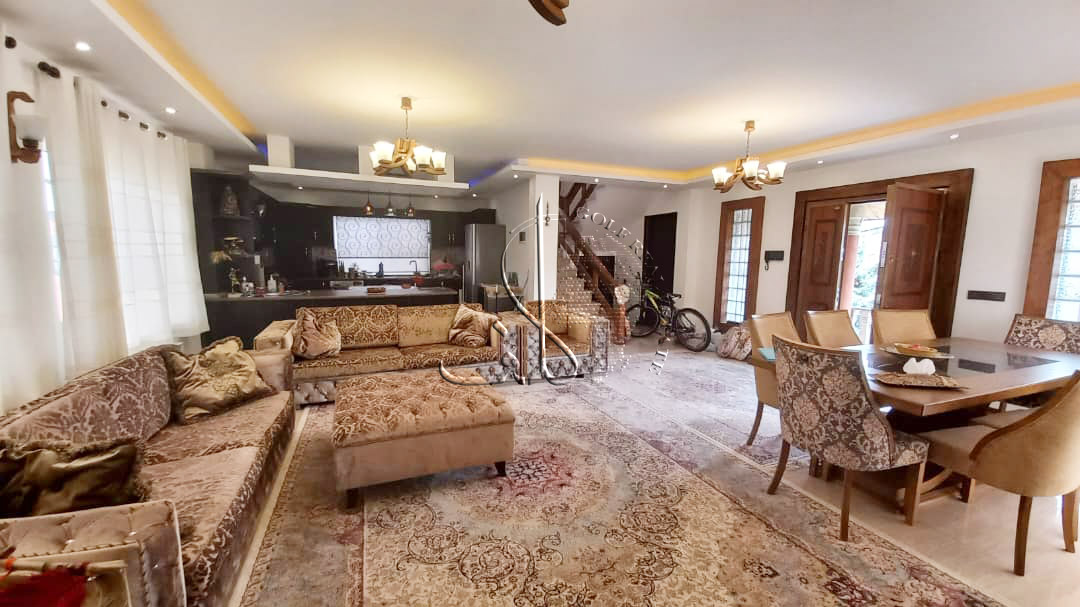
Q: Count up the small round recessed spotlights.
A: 10